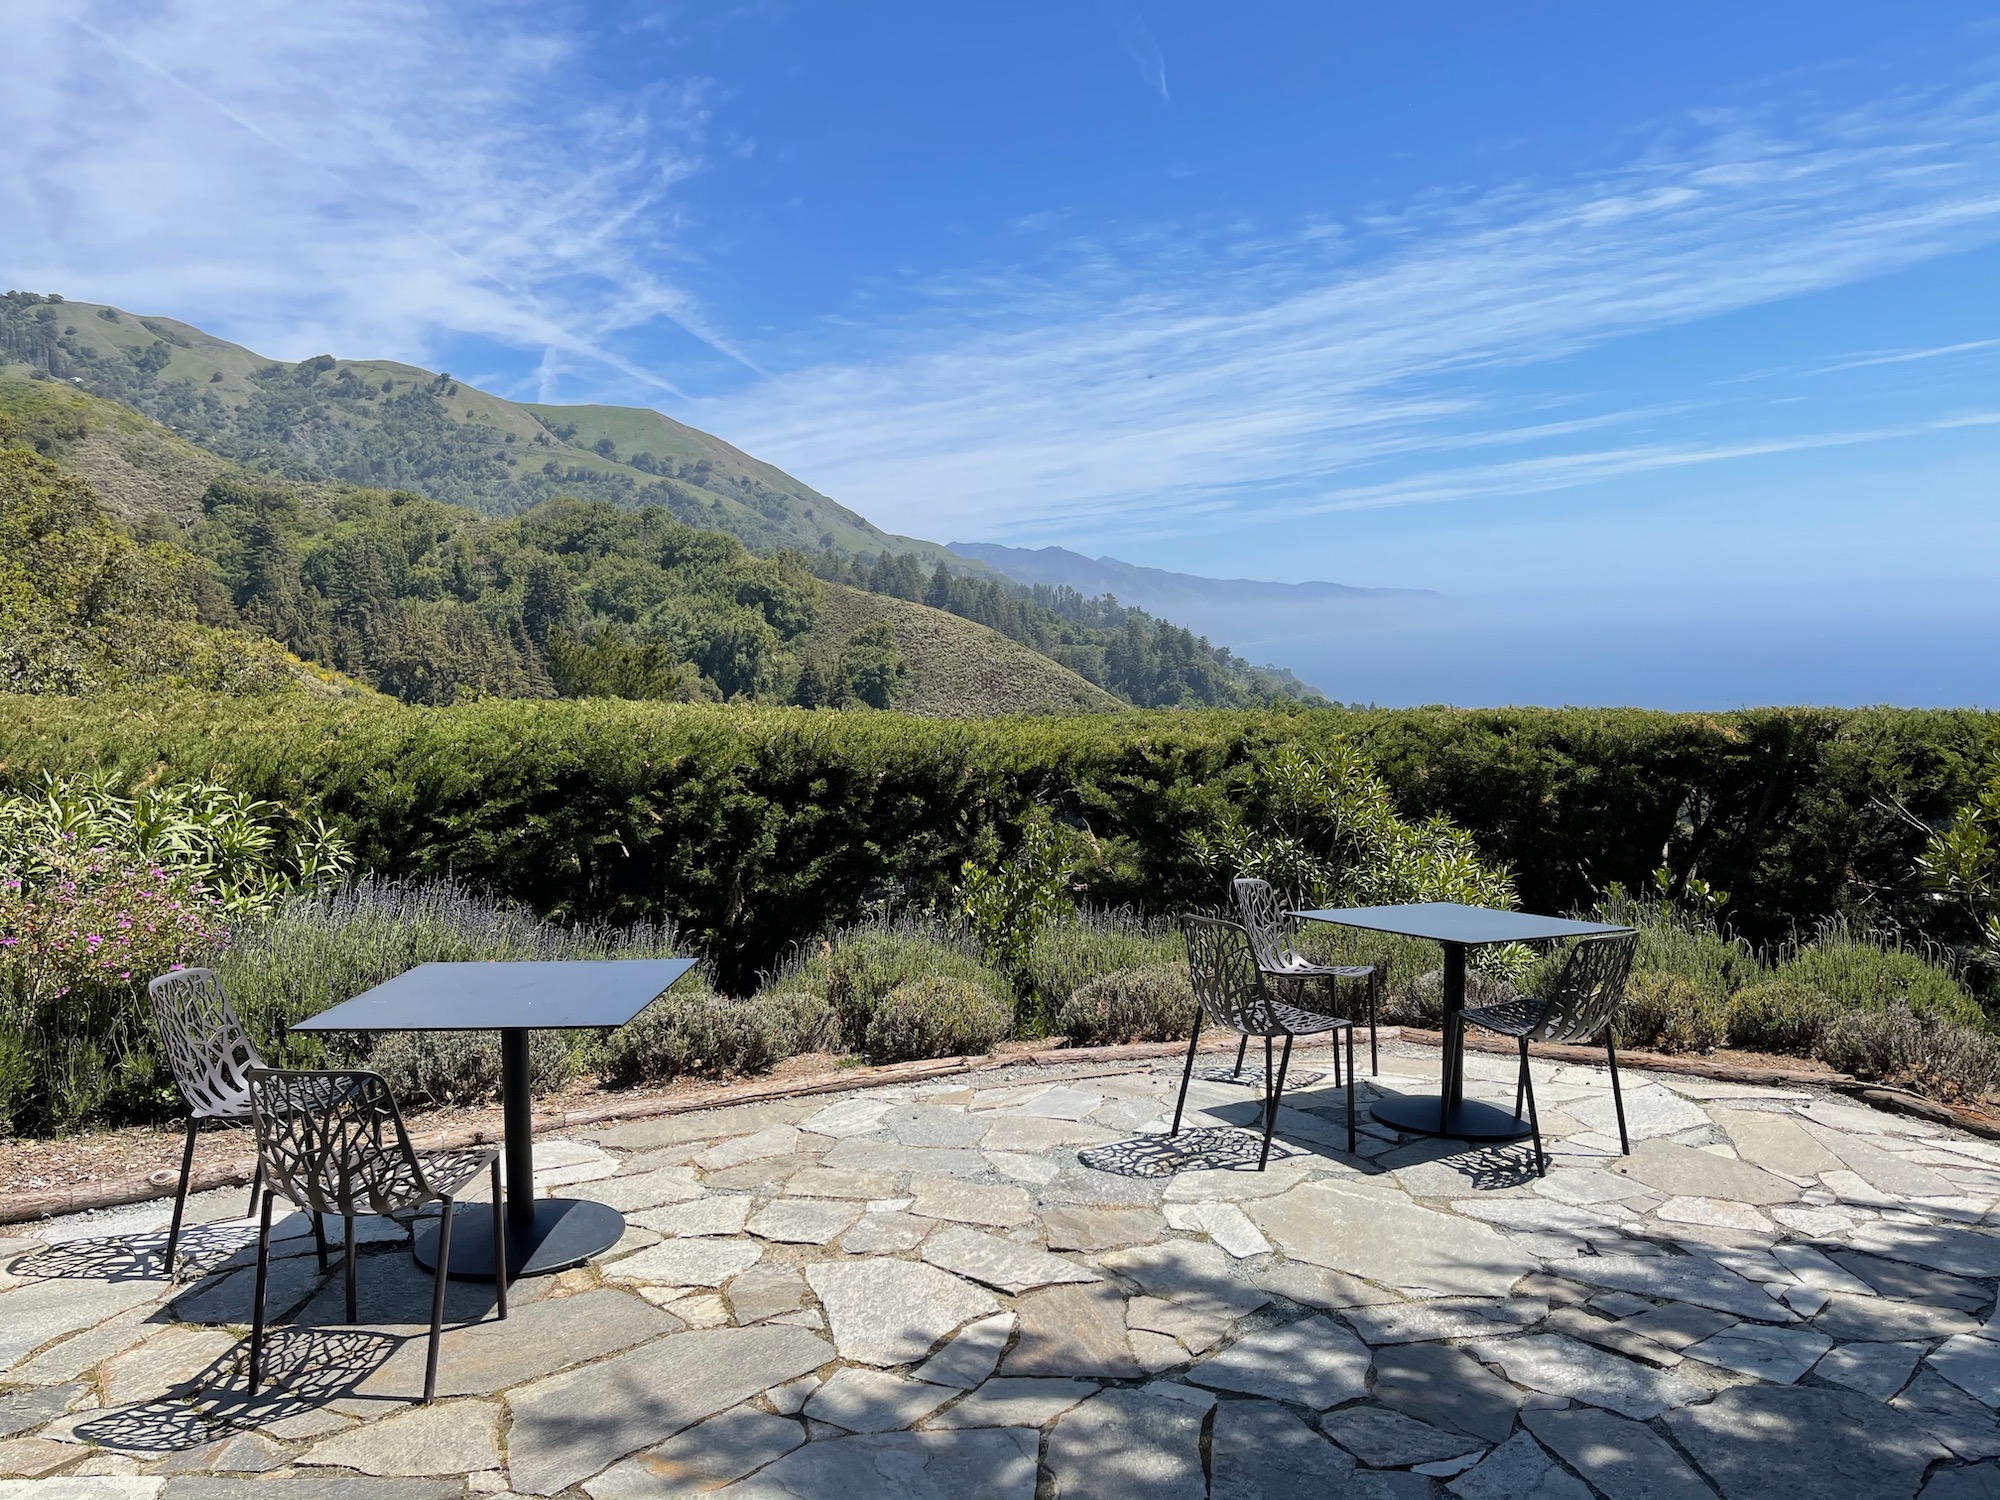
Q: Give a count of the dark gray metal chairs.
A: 5